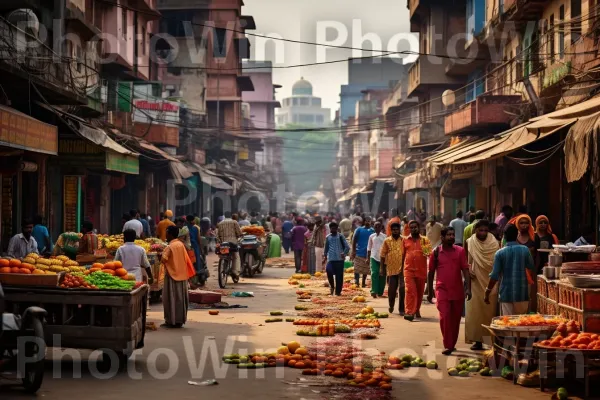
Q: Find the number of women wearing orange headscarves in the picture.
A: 2